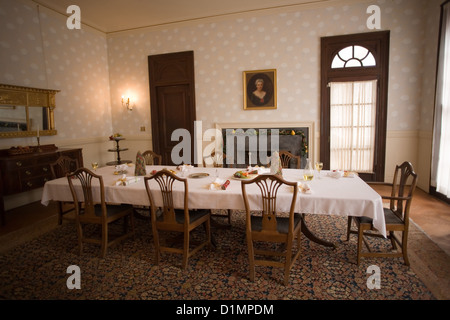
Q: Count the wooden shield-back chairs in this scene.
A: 8